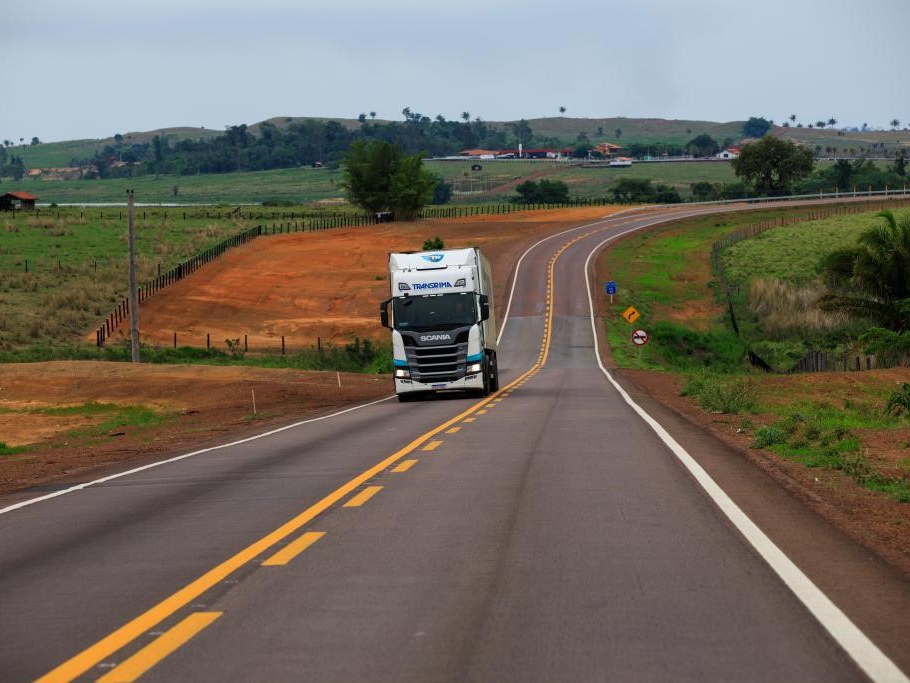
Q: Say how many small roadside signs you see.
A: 3